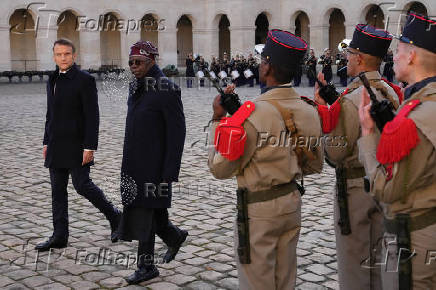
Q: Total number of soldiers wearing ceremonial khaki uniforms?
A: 3